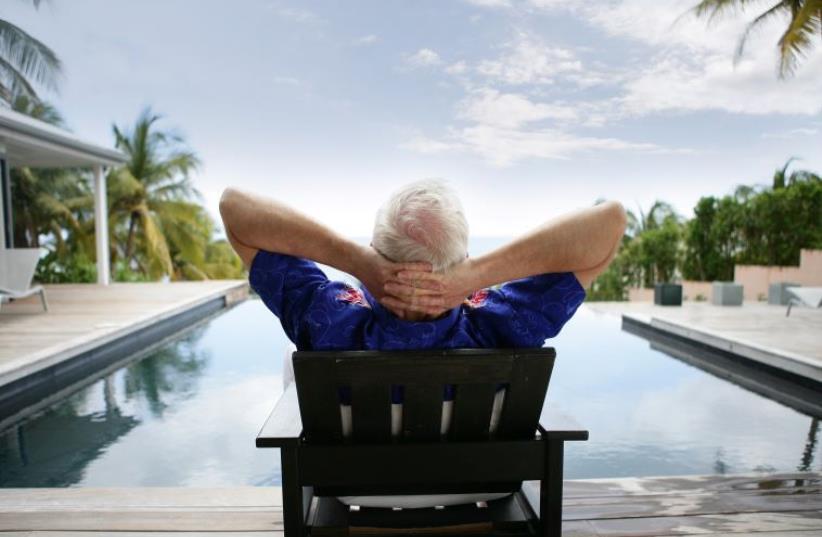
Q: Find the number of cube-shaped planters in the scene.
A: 3